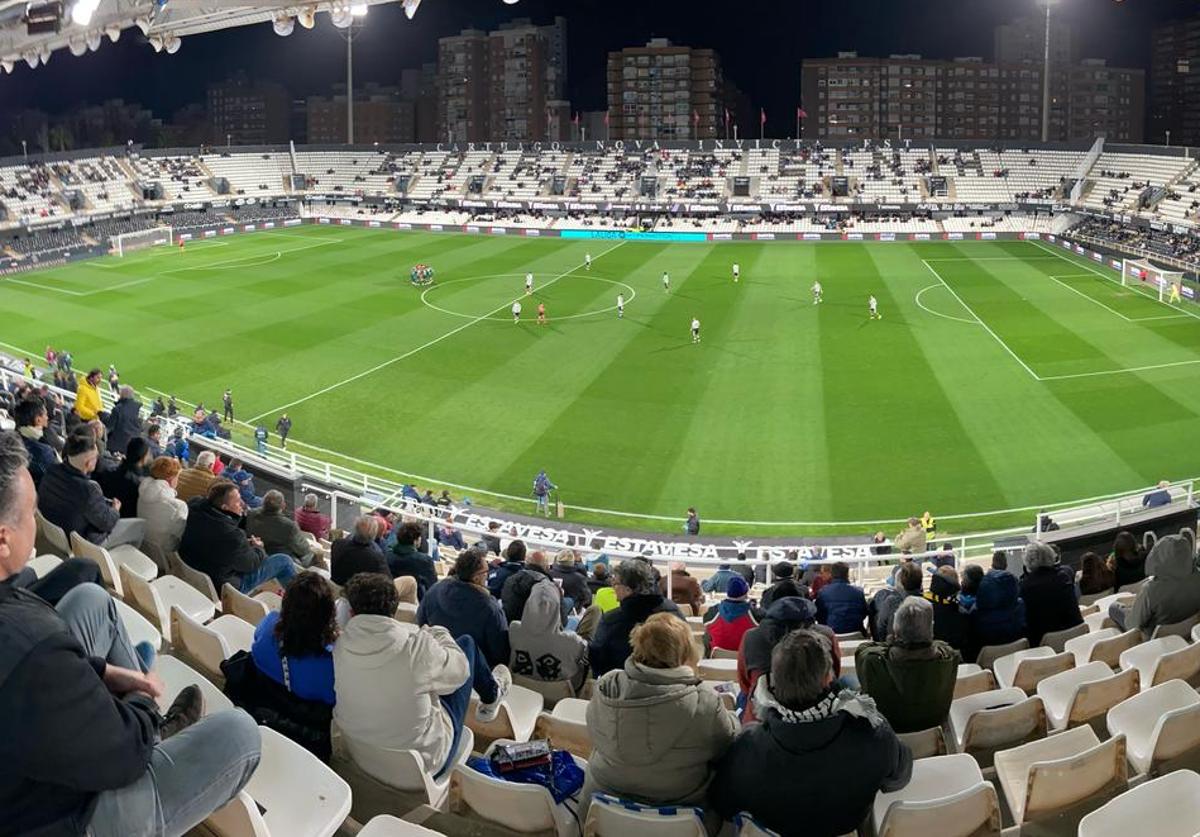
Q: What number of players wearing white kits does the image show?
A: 9